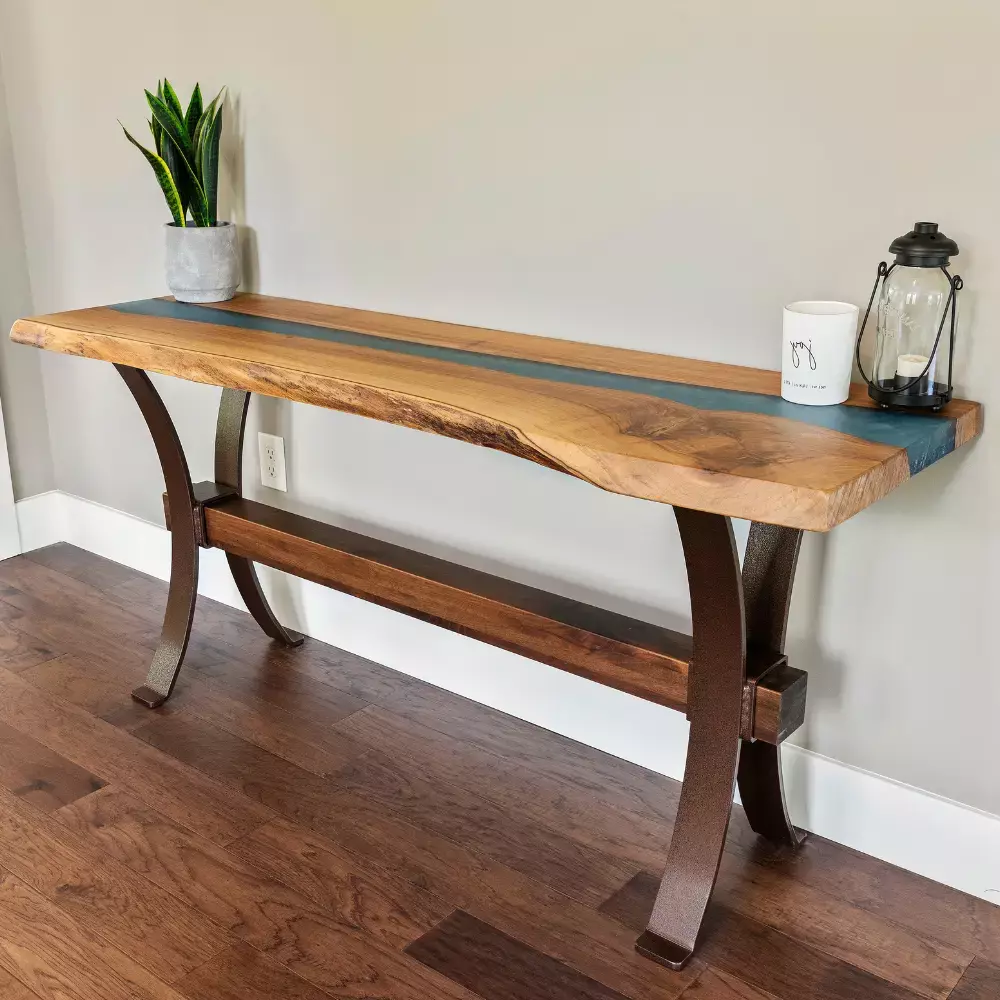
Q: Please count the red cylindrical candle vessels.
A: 0